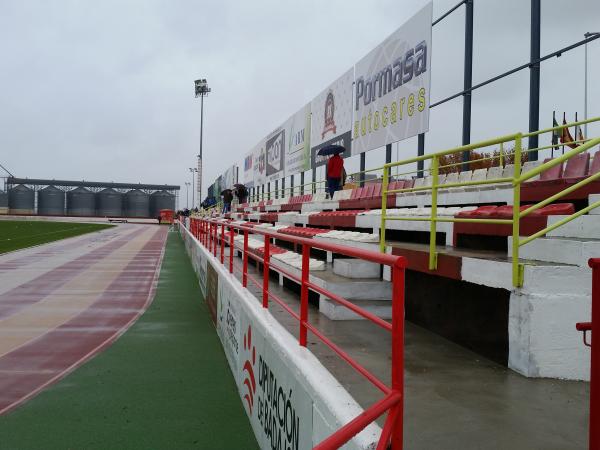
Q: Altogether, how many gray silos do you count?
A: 6